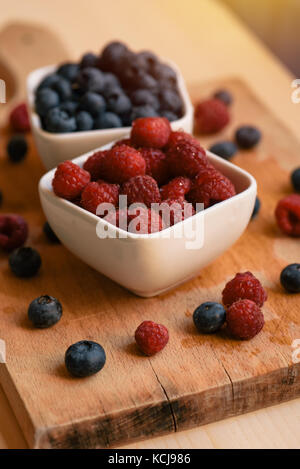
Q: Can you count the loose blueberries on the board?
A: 12